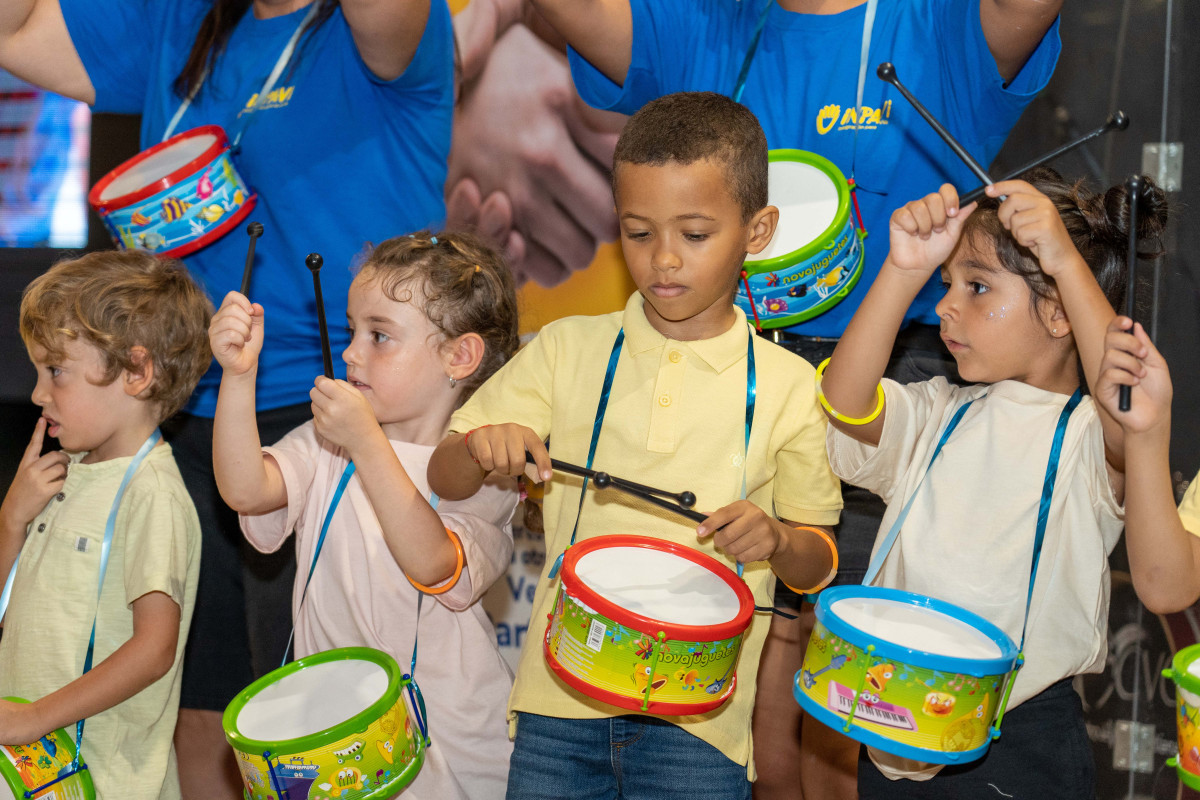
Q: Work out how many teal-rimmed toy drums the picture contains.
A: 1